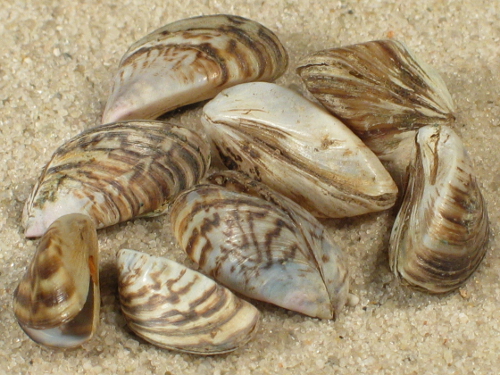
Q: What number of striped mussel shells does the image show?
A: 8